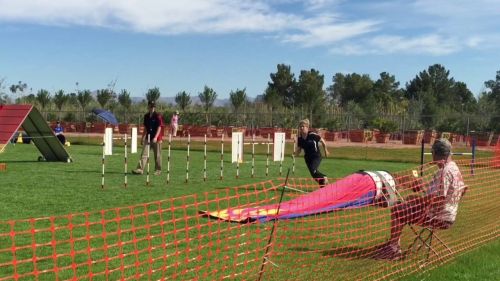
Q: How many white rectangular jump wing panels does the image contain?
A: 4